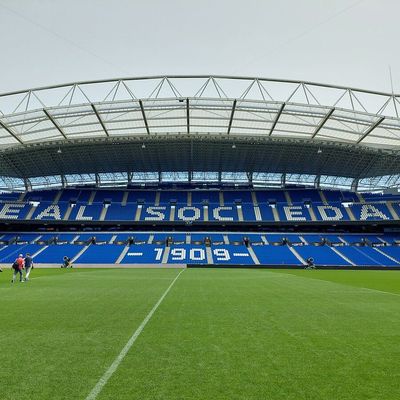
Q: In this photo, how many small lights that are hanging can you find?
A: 4